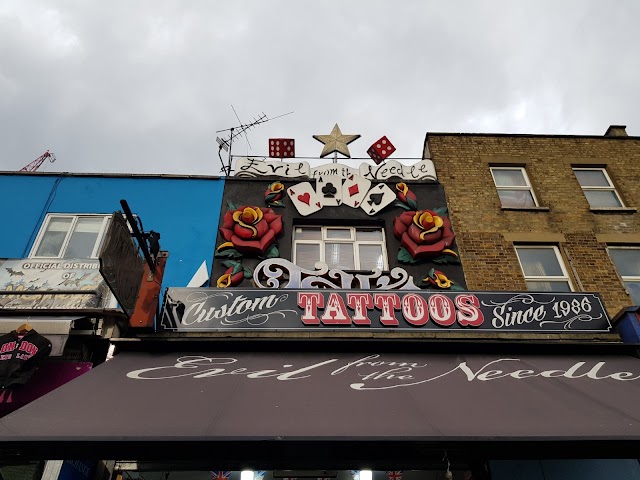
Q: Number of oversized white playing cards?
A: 4